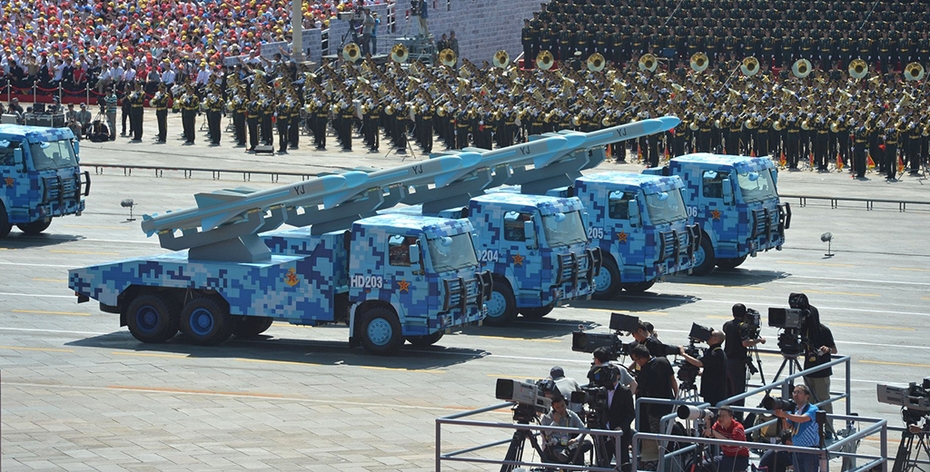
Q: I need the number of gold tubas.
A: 12